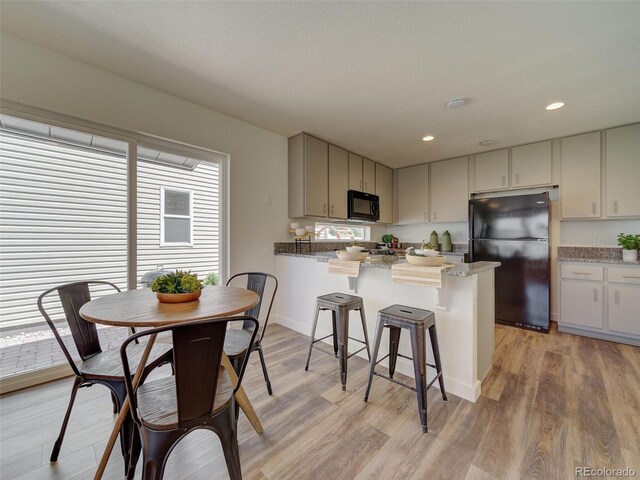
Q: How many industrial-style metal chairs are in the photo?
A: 3